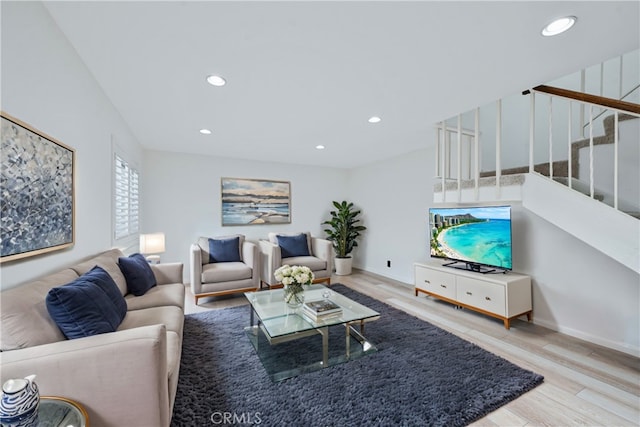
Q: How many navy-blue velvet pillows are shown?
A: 4